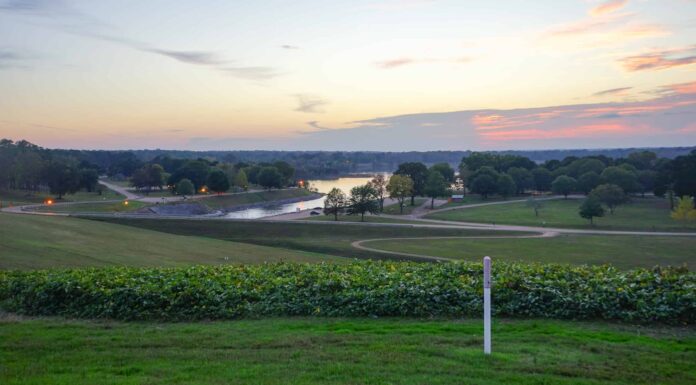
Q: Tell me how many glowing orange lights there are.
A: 4